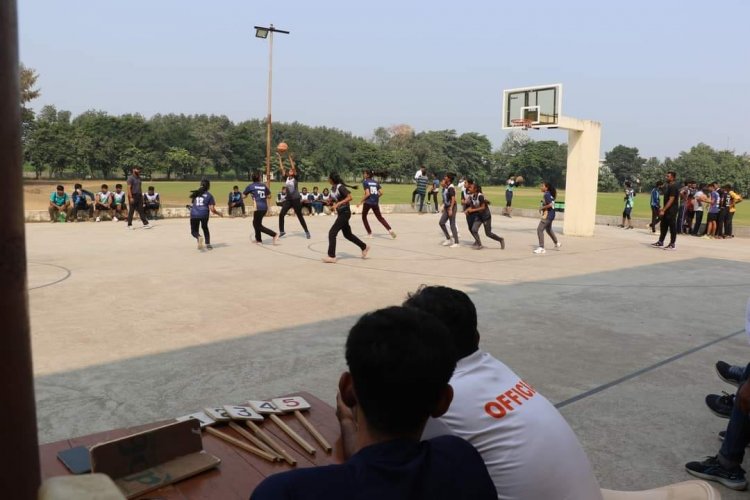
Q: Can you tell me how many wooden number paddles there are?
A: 5